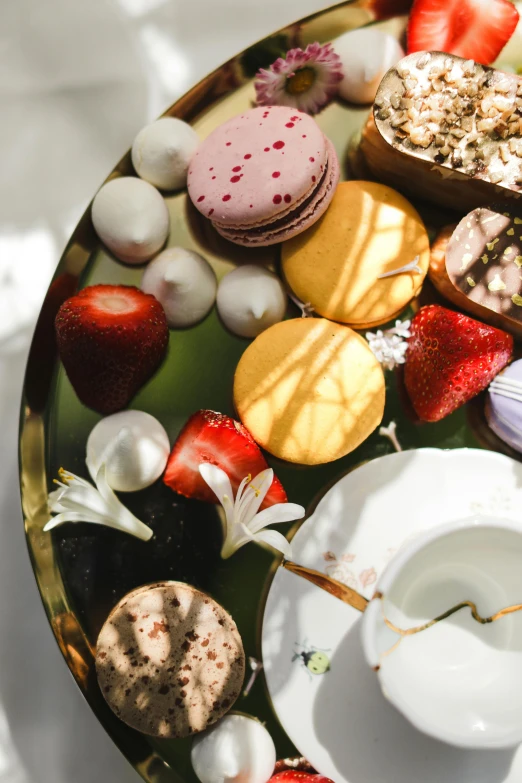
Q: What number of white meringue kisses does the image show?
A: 7